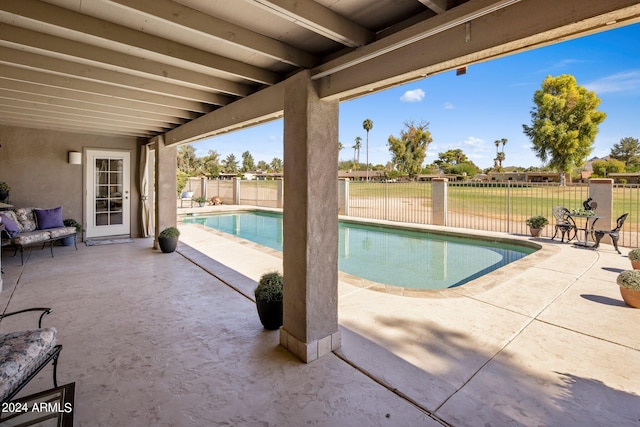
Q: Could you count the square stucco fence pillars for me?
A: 6